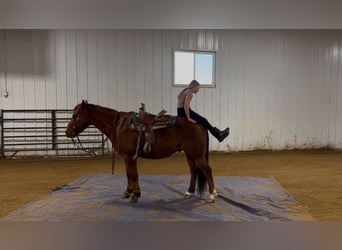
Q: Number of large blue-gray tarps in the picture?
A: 1